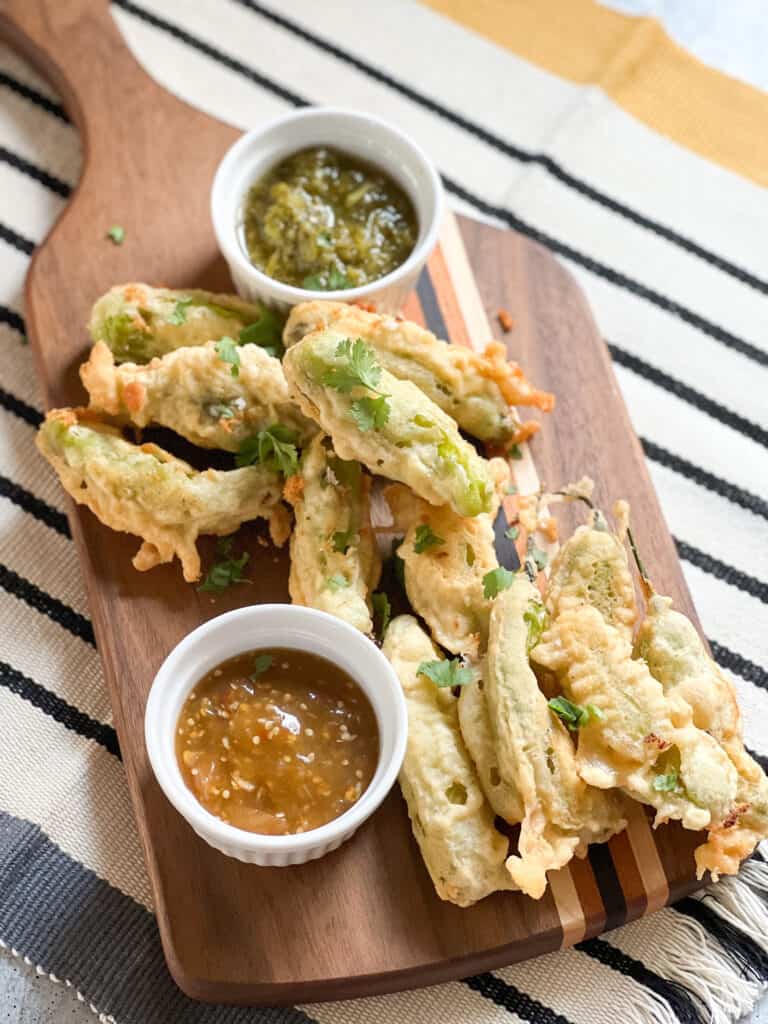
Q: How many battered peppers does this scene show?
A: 12